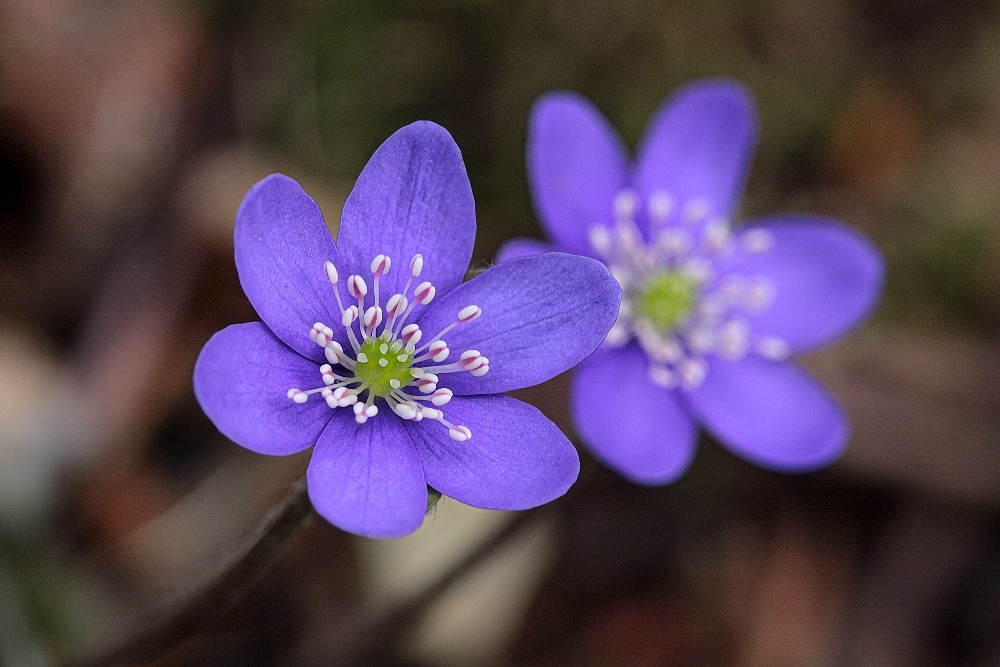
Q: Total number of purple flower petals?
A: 12